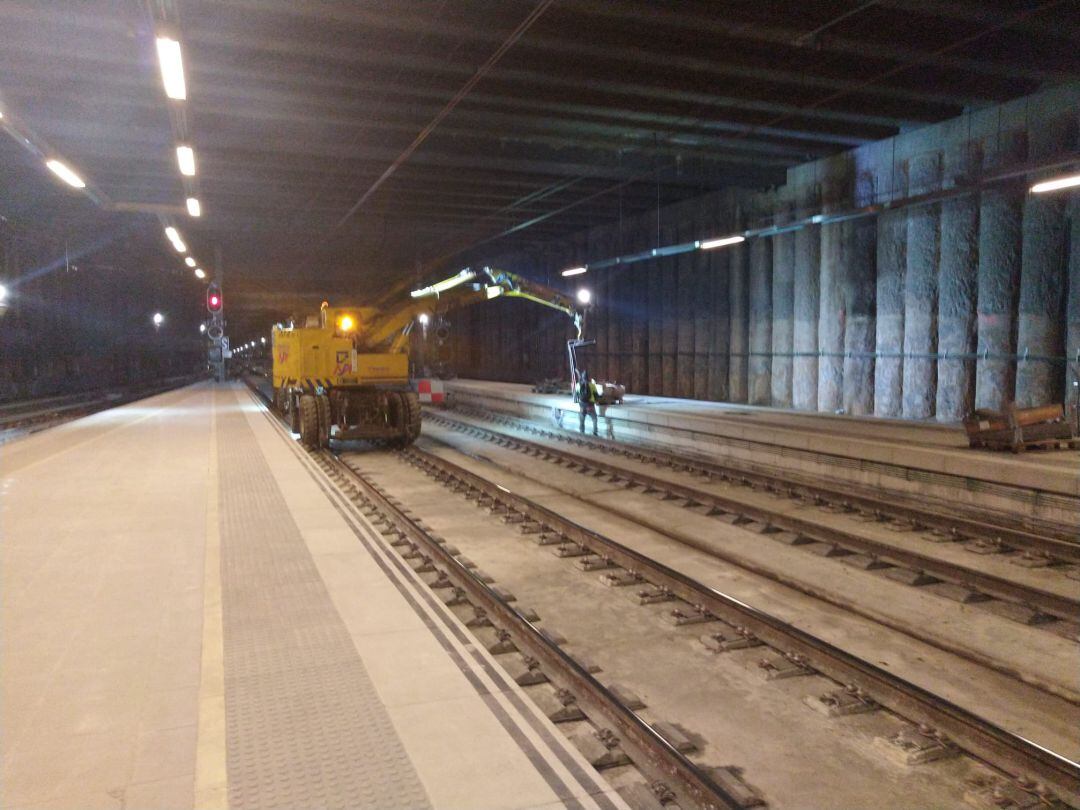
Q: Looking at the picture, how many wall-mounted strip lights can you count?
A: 3